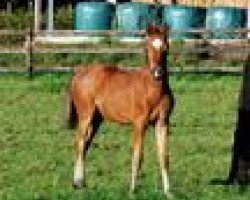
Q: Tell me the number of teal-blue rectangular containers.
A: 4